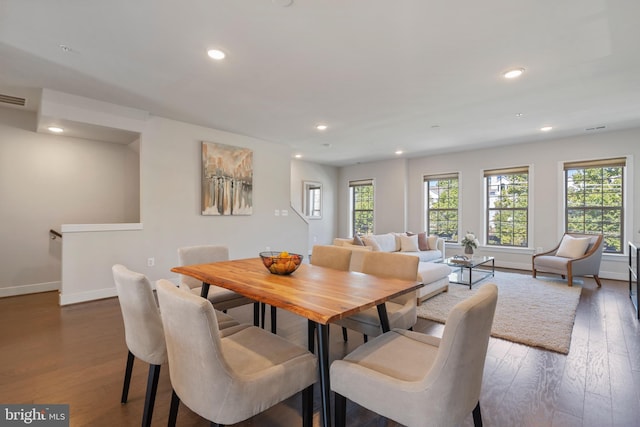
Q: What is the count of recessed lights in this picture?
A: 7